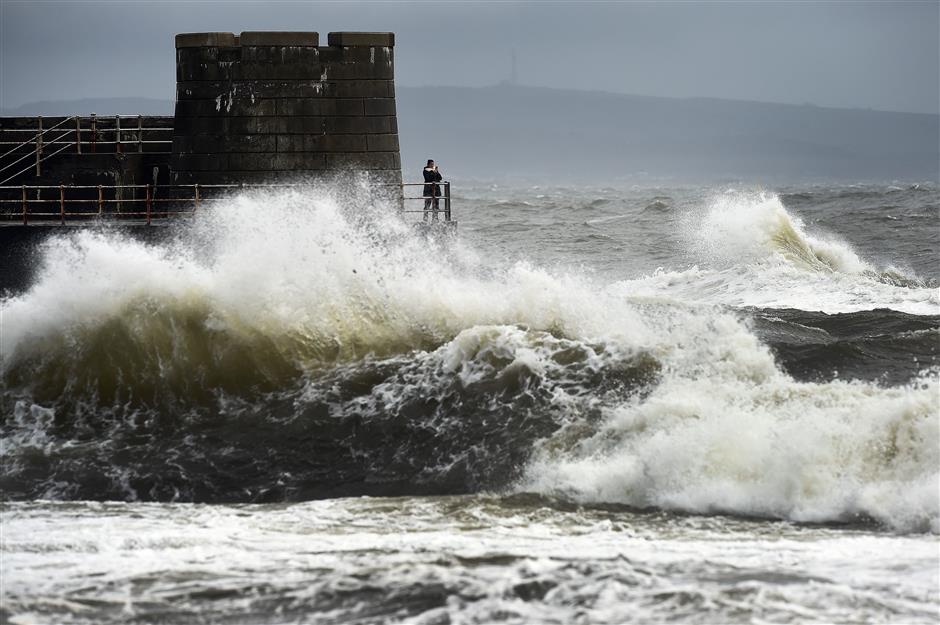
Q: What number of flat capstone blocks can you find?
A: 3